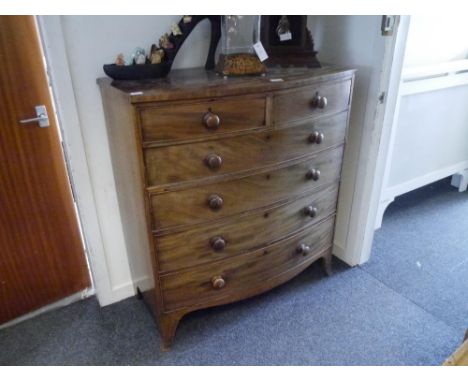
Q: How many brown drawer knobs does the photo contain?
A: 10